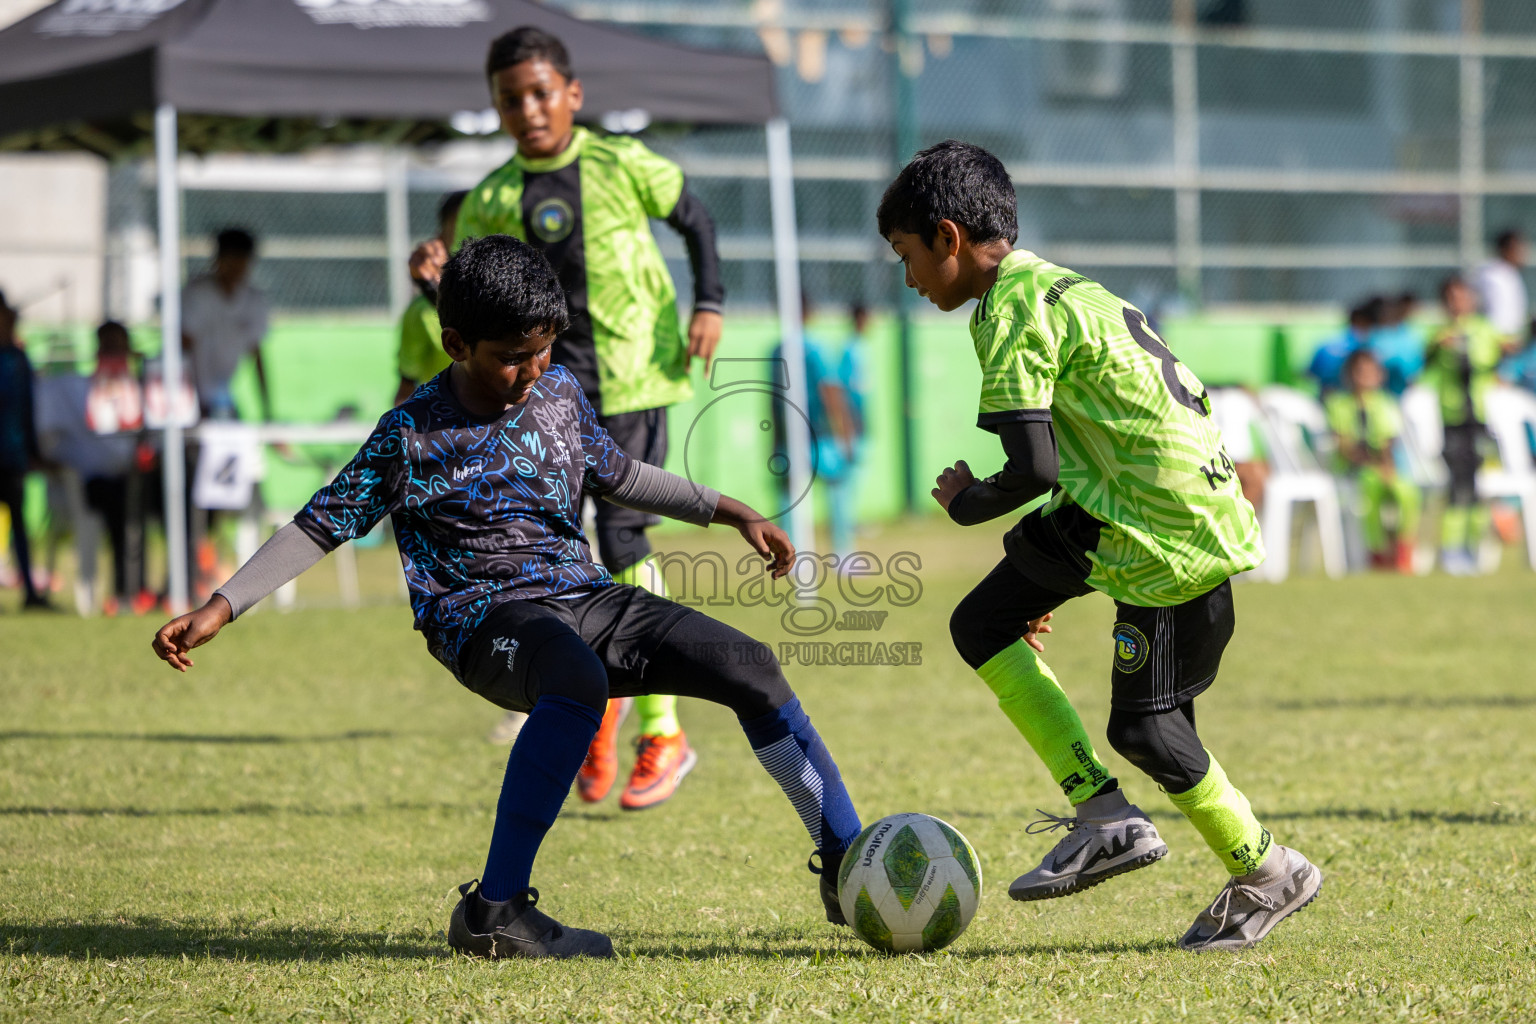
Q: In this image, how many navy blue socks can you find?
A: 2